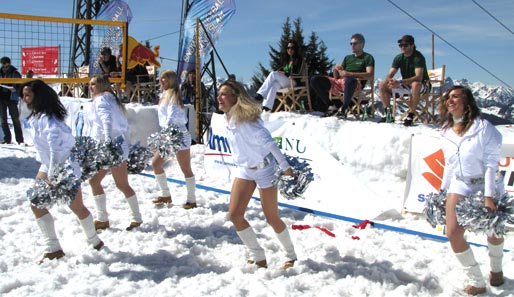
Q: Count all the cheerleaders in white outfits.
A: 5